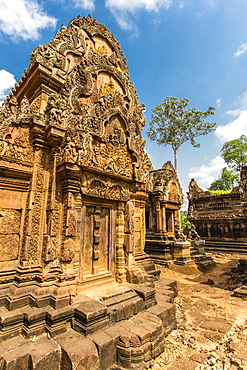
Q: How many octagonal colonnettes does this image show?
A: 2